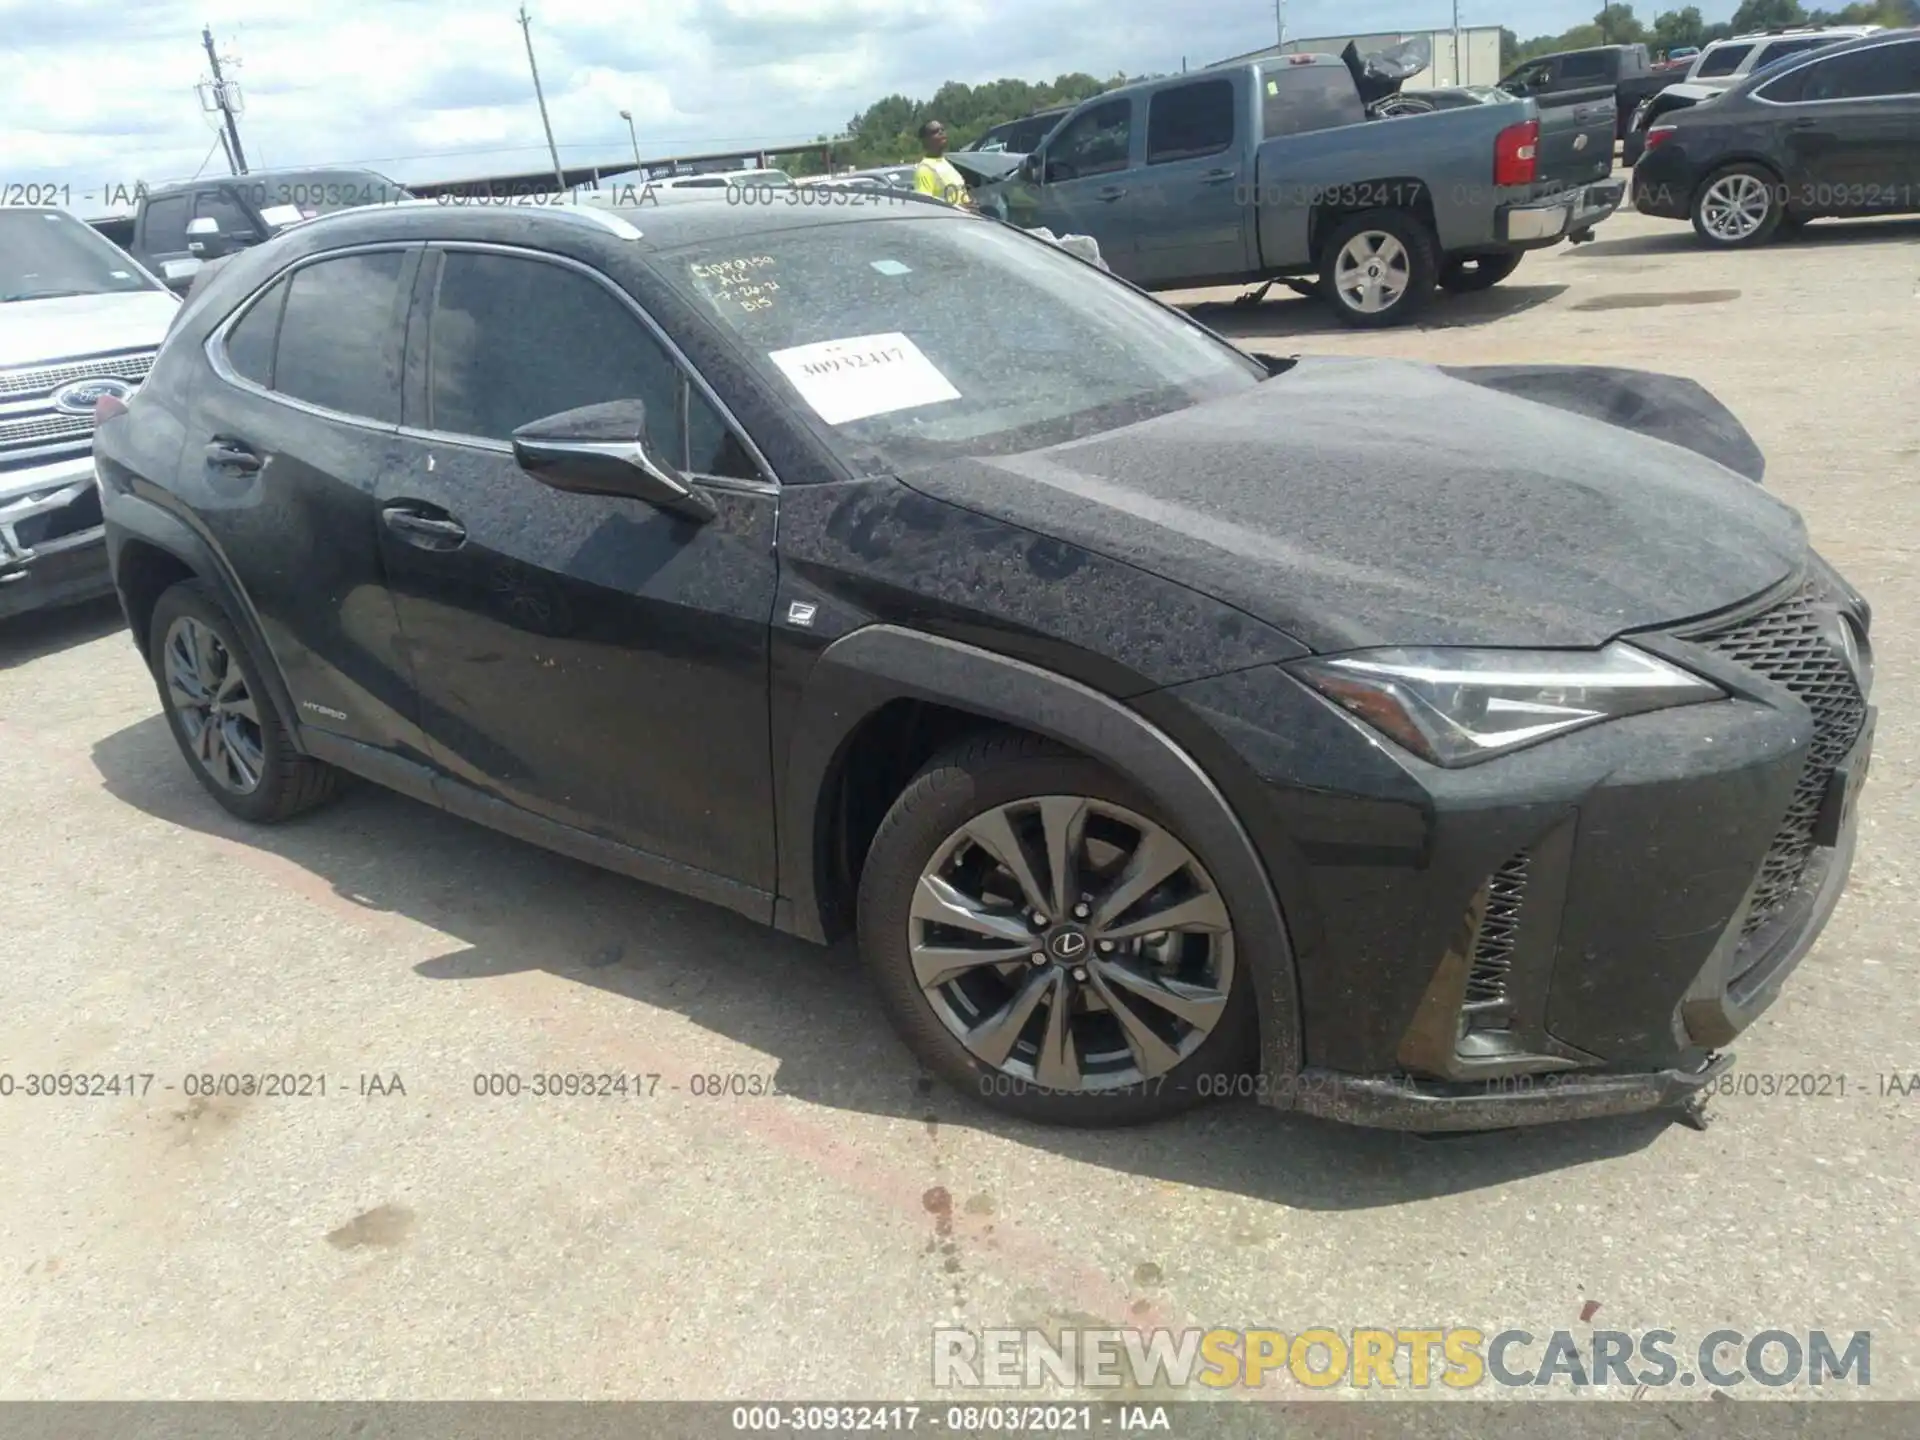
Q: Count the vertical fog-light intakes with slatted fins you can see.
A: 1